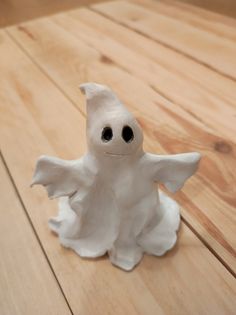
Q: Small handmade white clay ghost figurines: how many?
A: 1